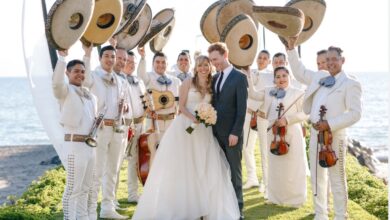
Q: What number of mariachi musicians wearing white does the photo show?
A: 11